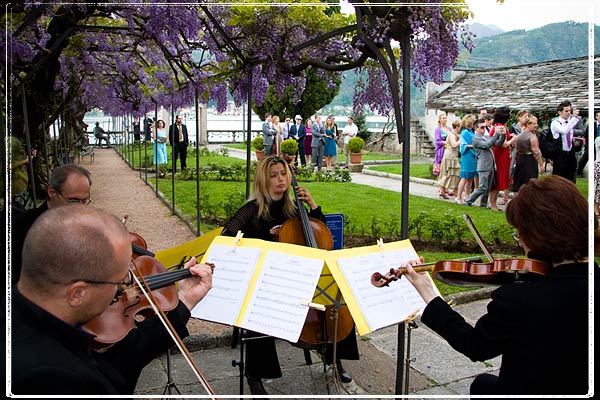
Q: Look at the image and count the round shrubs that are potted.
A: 3